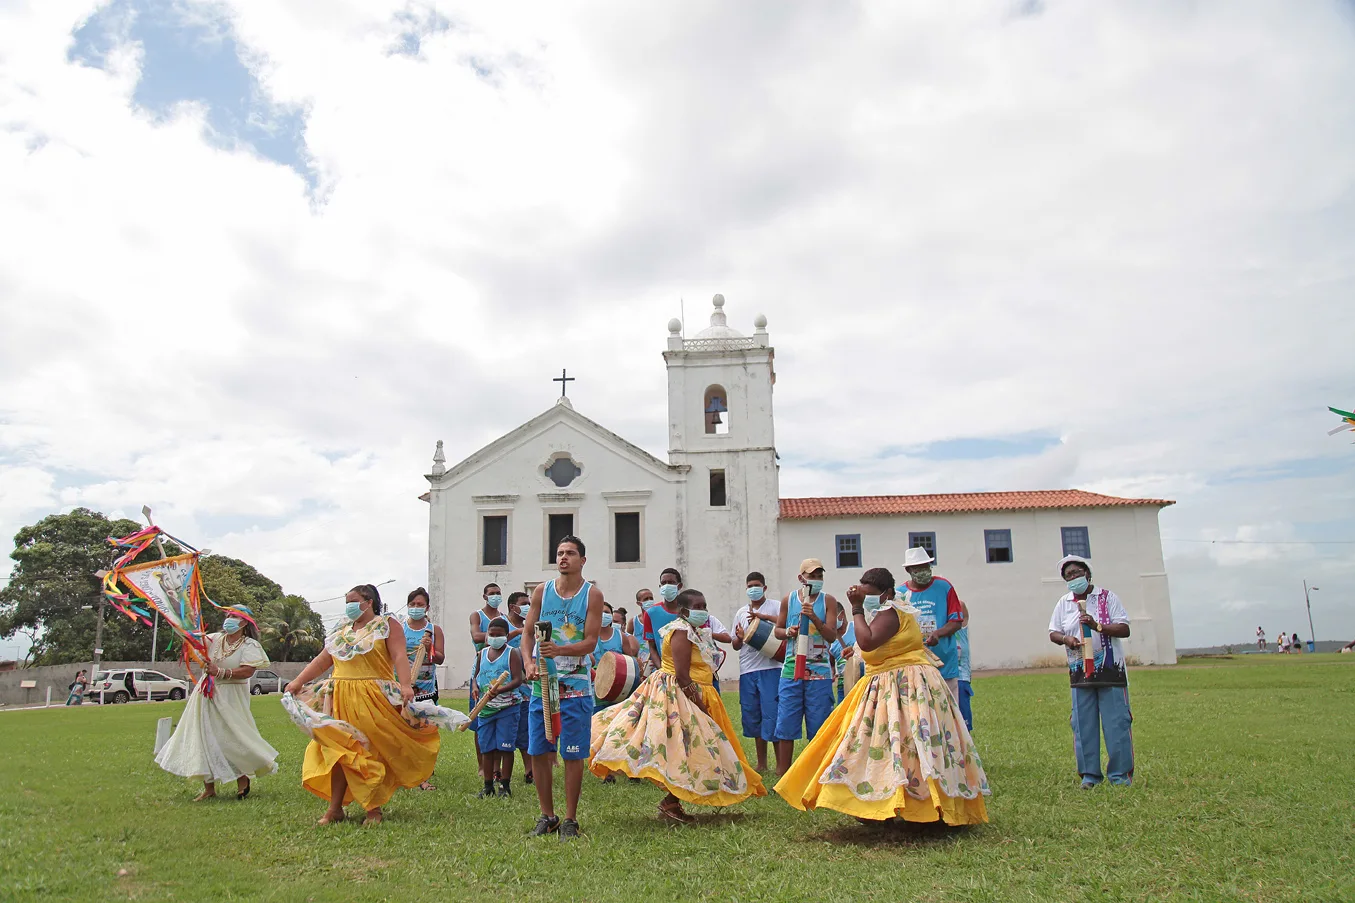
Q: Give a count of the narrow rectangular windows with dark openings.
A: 4